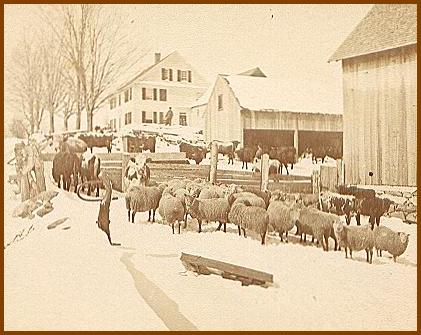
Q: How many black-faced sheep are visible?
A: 0